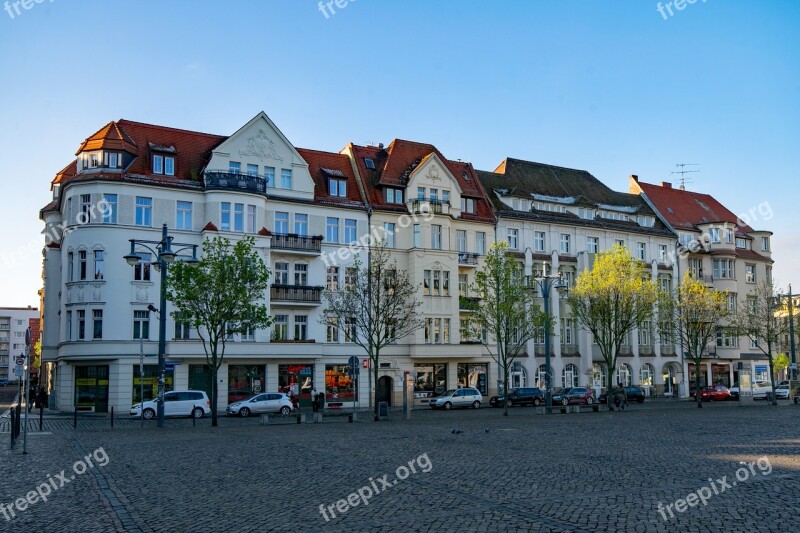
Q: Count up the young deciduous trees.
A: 6